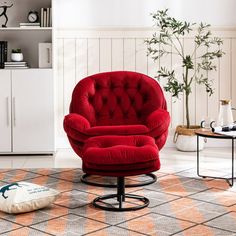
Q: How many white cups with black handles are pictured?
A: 2